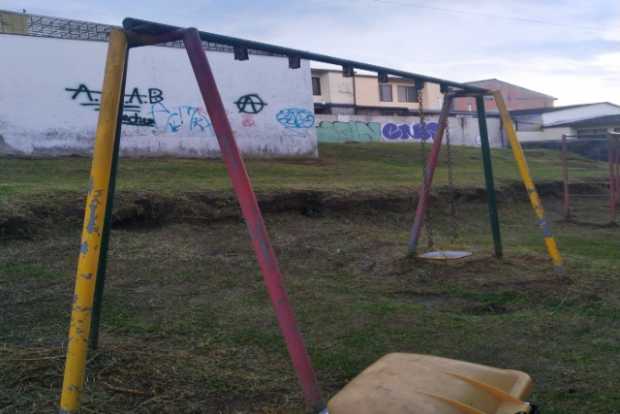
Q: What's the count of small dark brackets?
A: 6